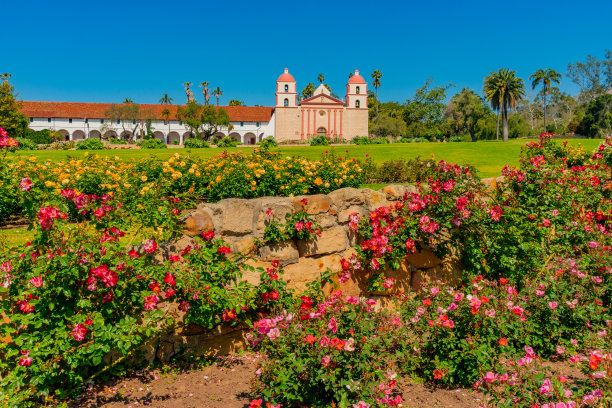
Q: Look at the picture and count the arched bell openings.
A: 4